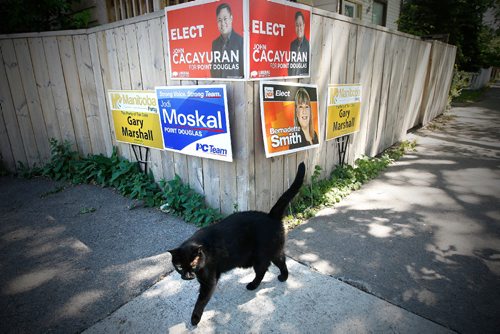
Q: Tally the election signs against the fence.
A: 6